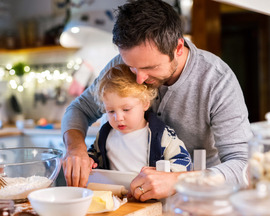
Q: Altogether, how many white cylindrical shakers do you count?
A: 2